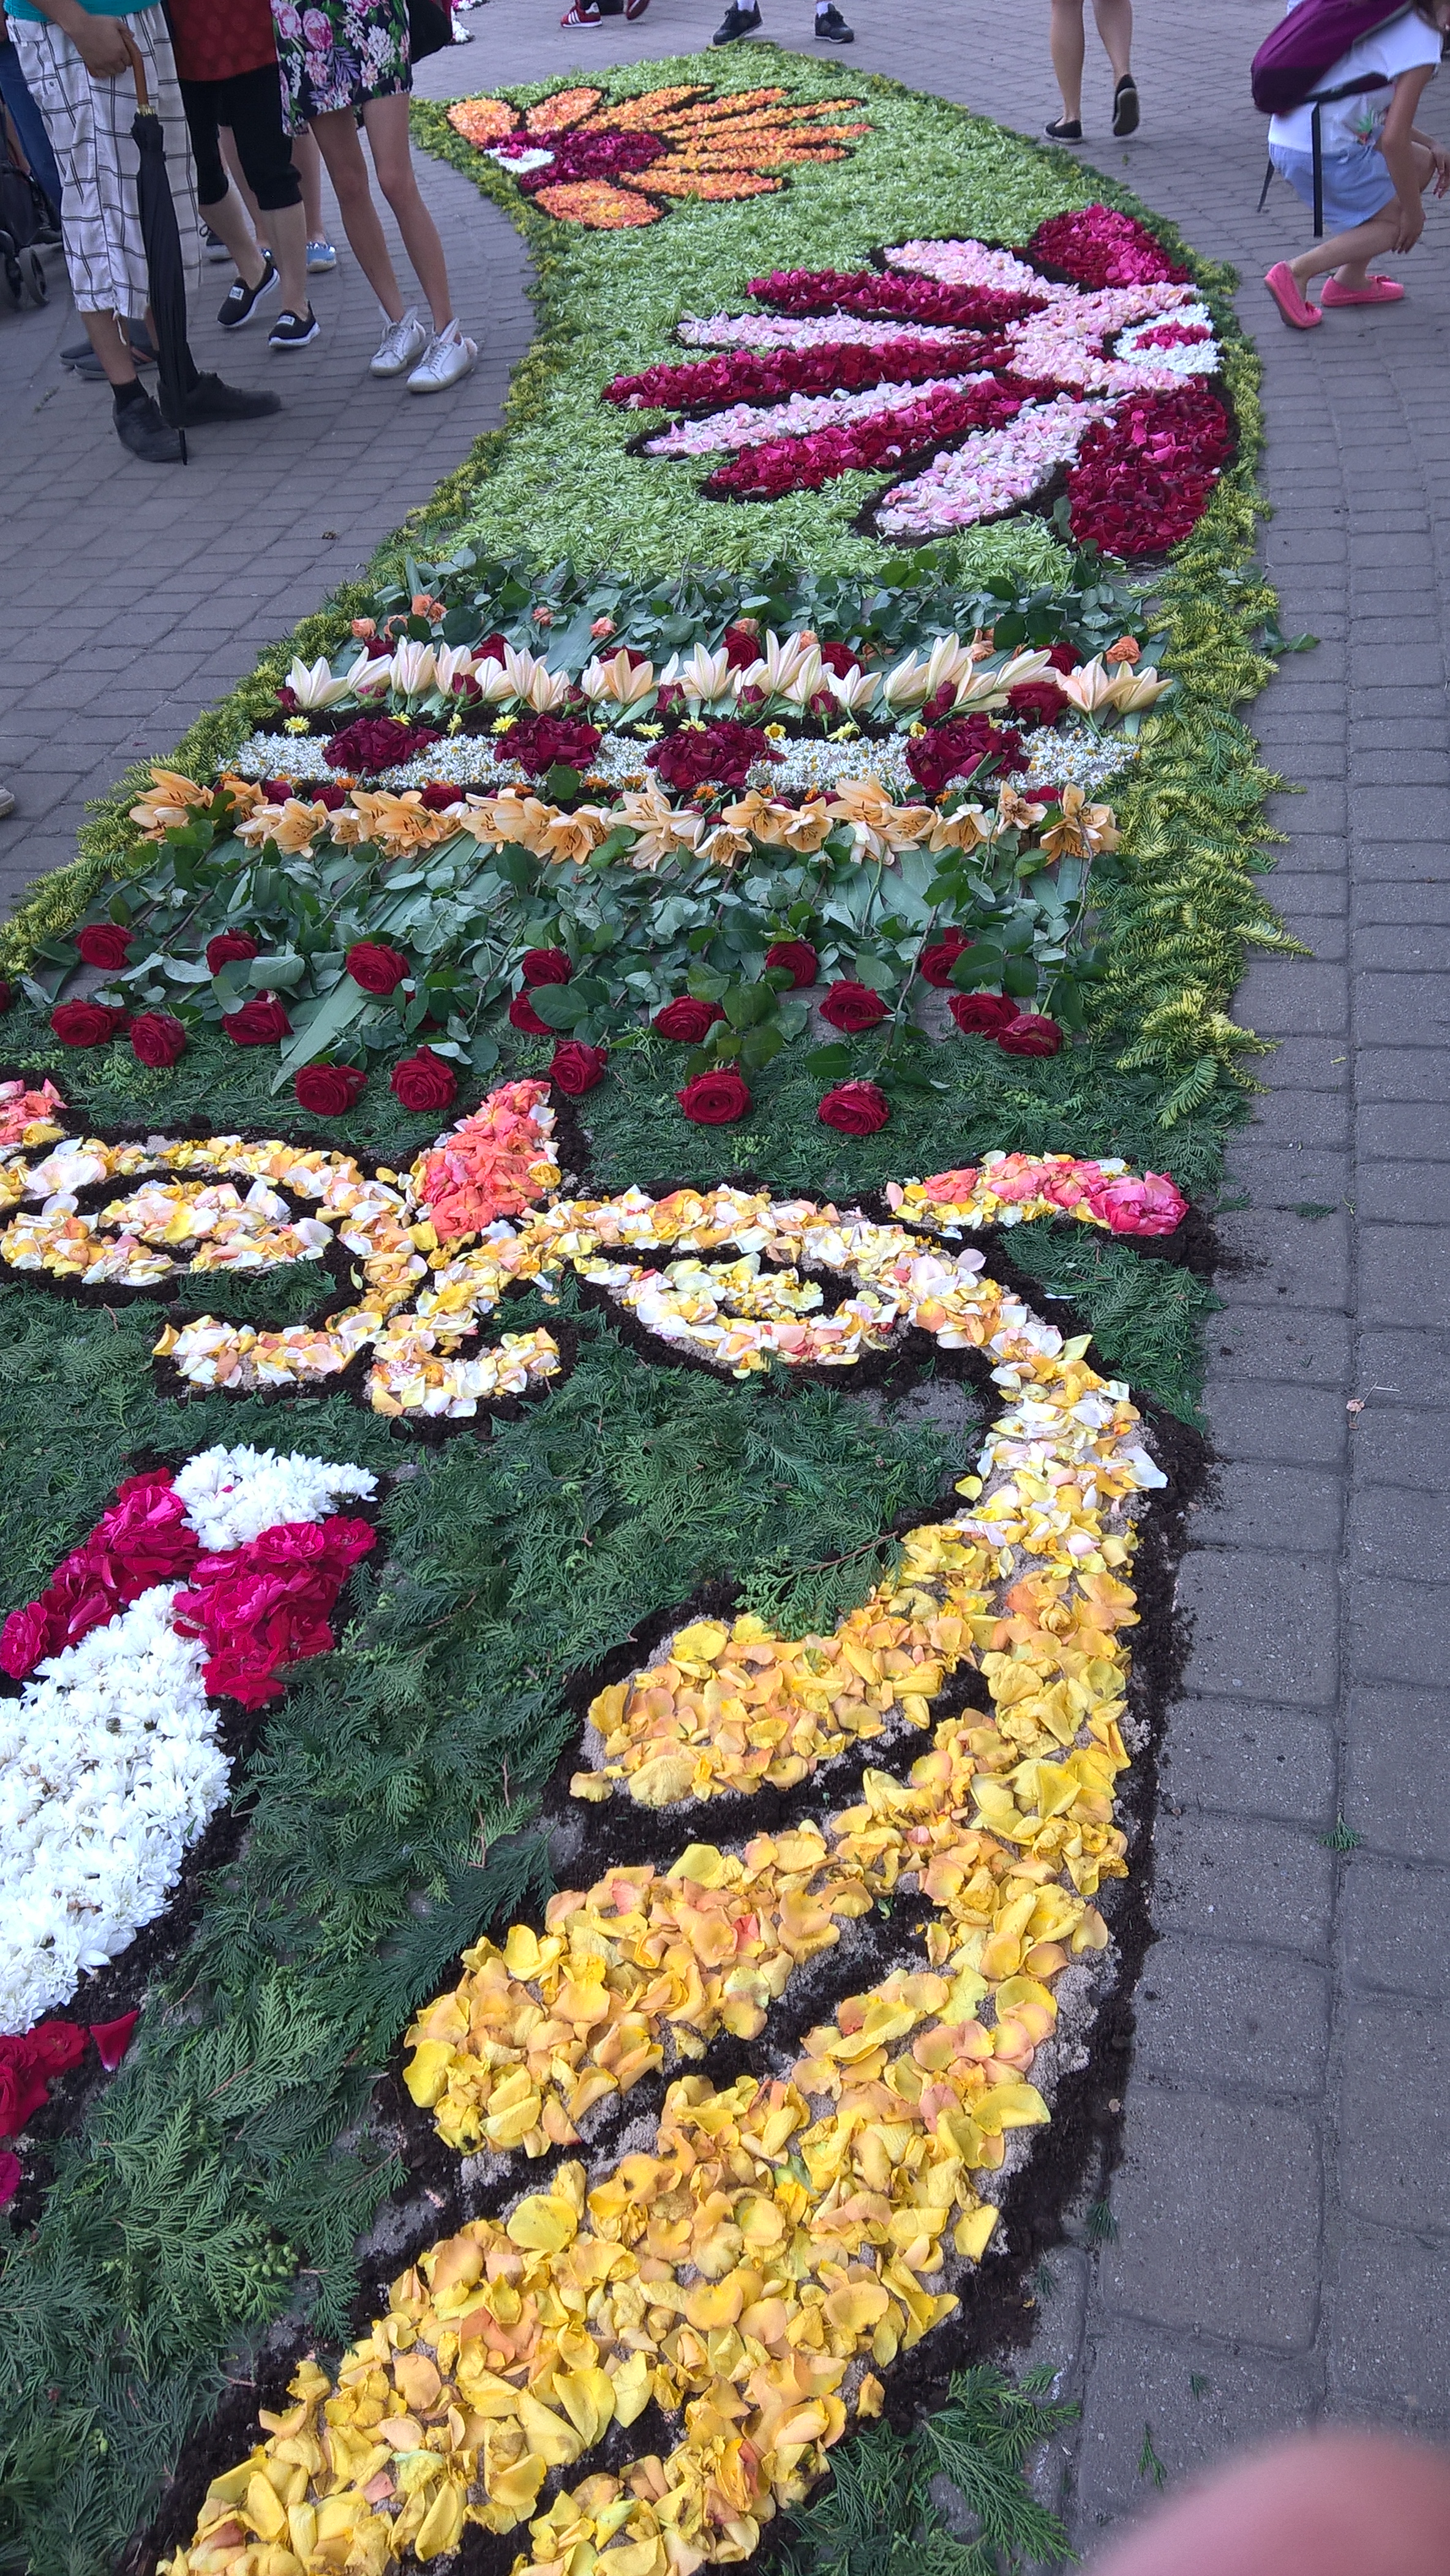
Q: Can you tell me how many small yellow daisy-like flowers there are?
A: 11